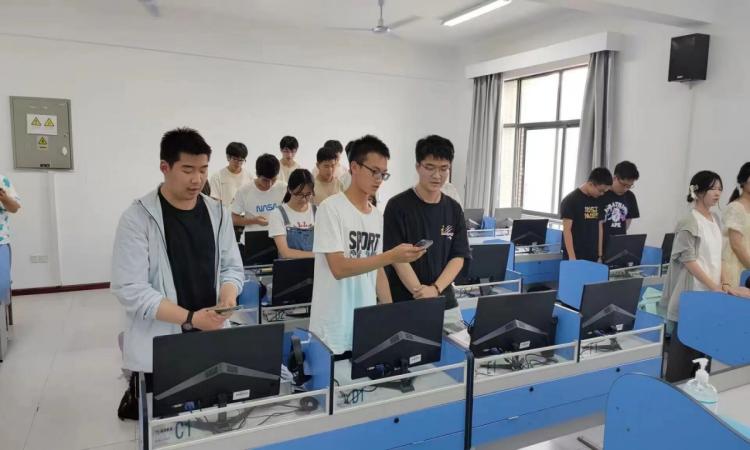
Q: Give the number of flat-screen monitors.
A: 12